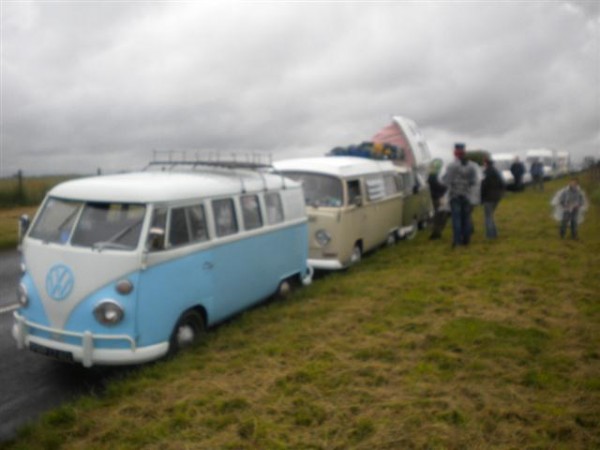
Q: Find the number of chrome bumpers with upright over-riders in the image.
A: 1